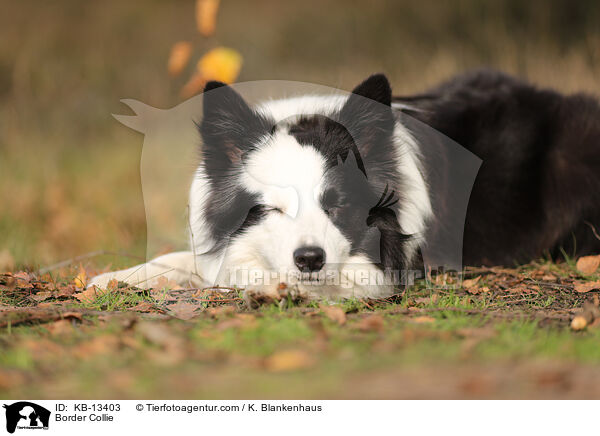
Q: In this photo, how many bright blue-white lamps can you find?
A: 0